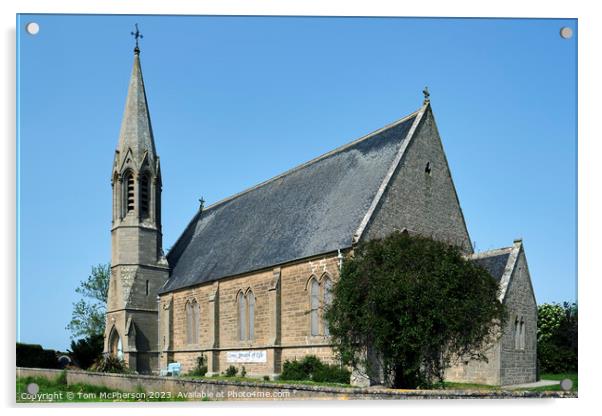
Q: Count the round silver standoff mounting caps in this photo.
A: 4